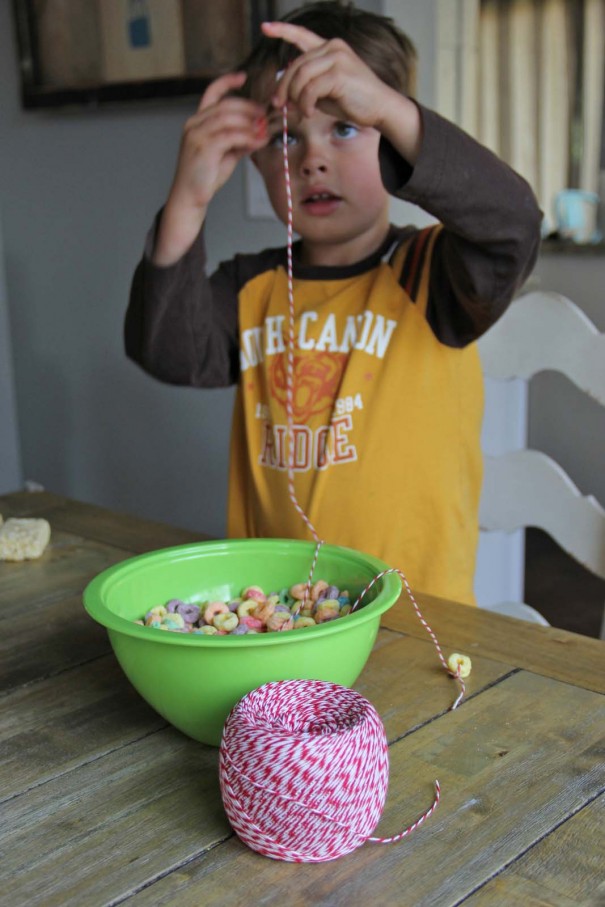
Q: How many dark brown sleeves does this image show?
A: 2